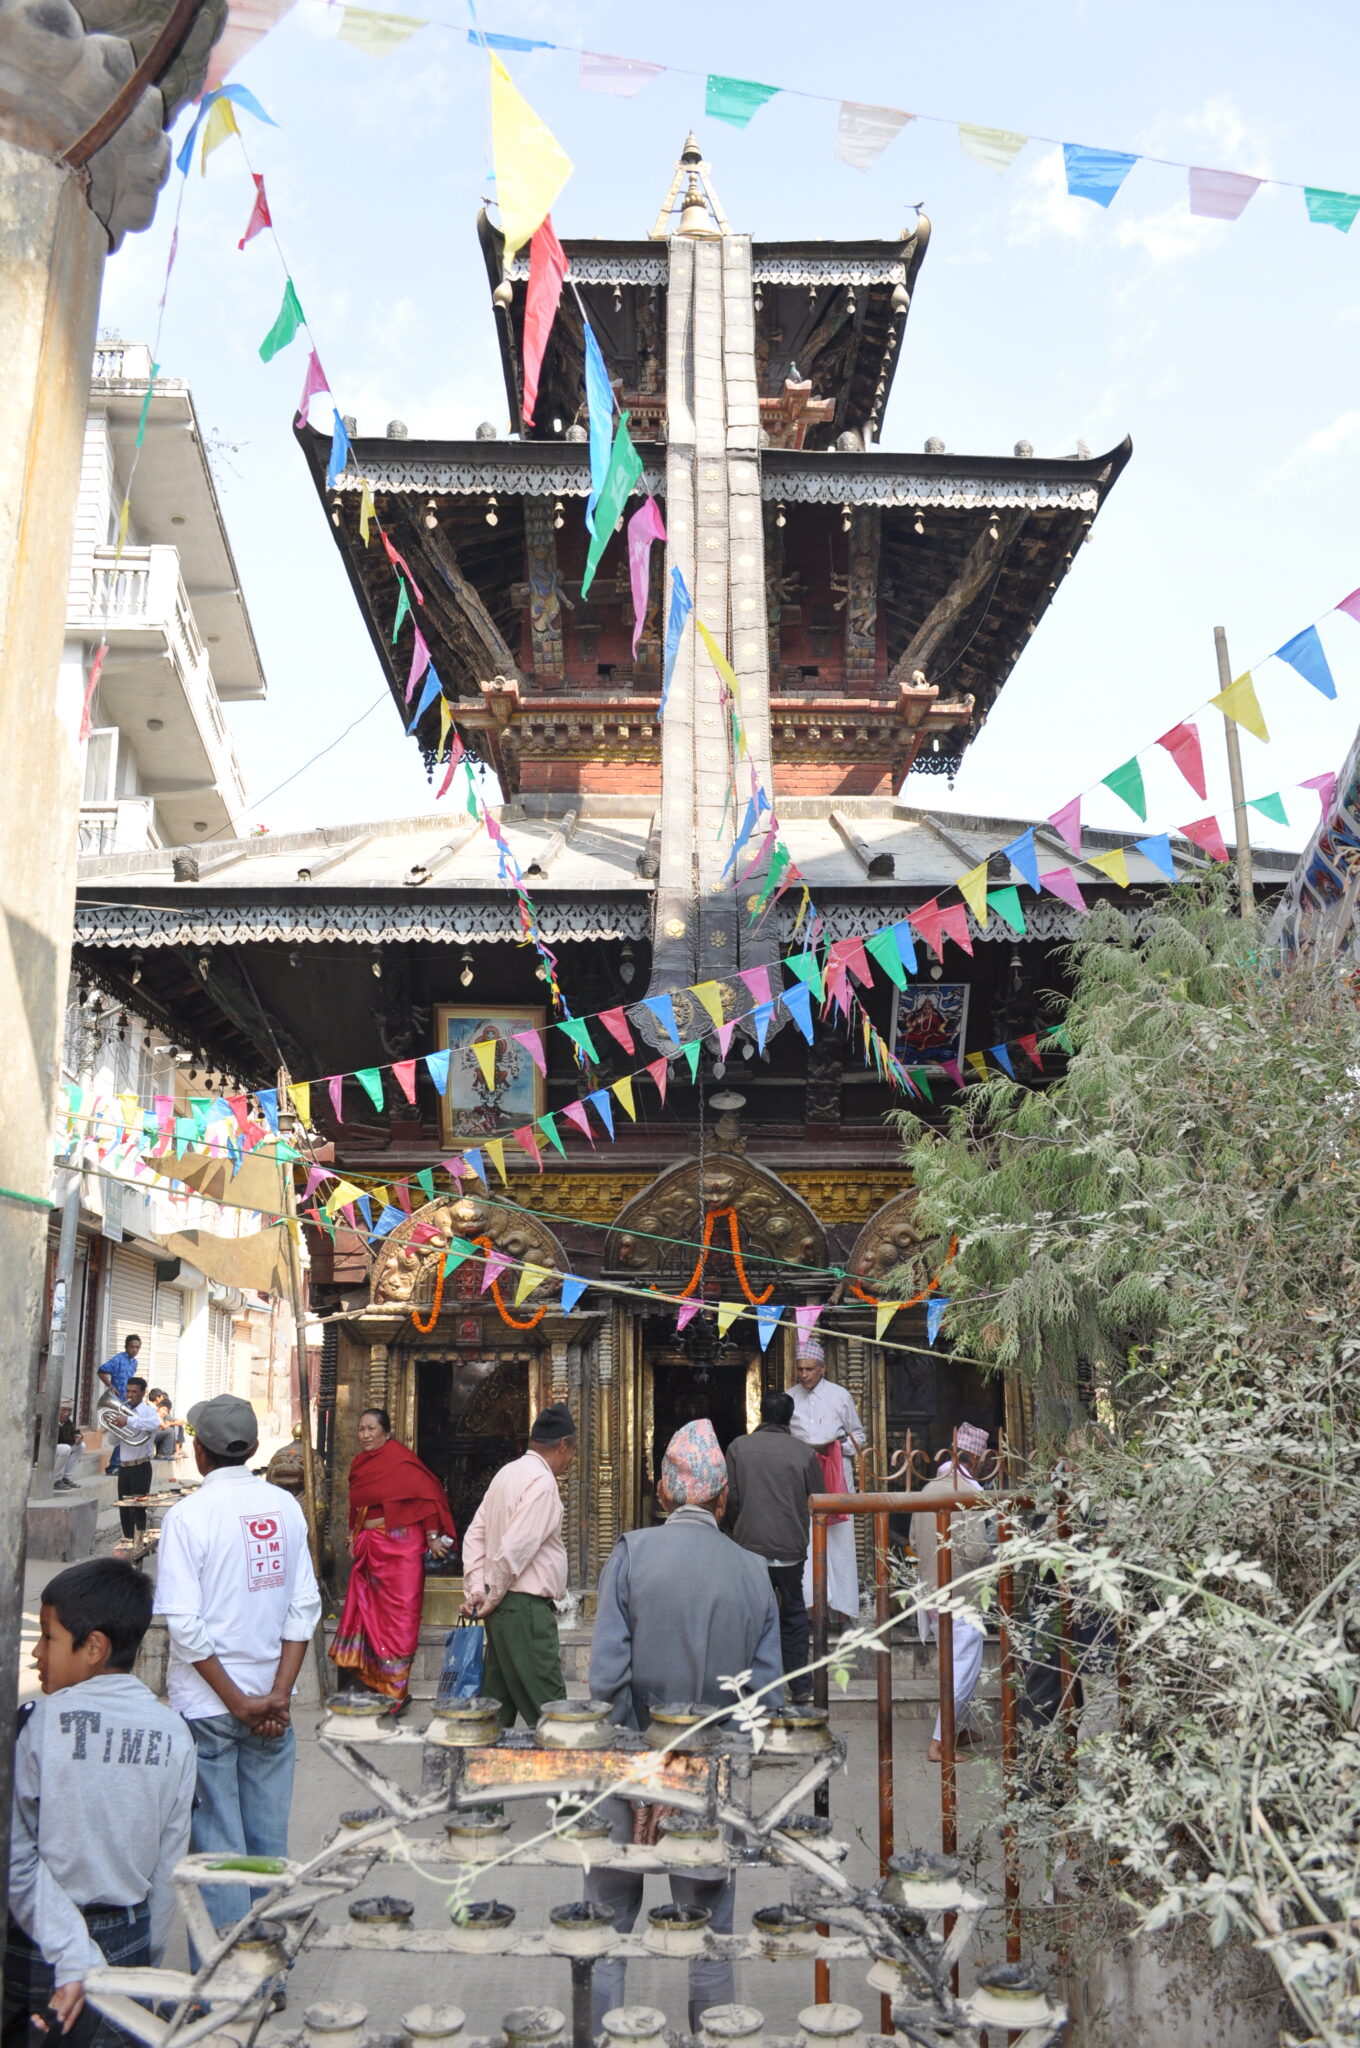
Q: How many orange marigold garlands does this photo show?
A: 3